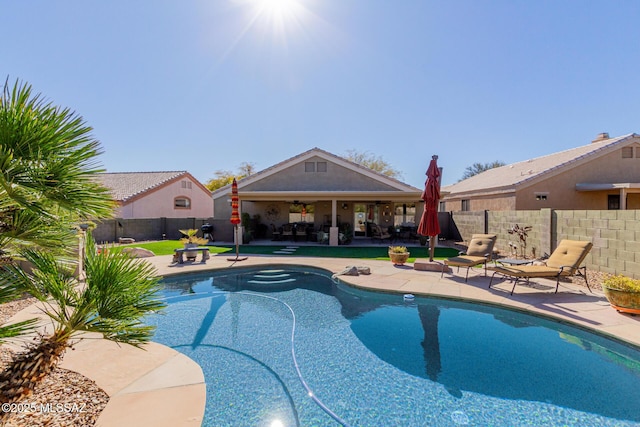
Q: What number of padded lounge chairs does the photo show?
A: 2